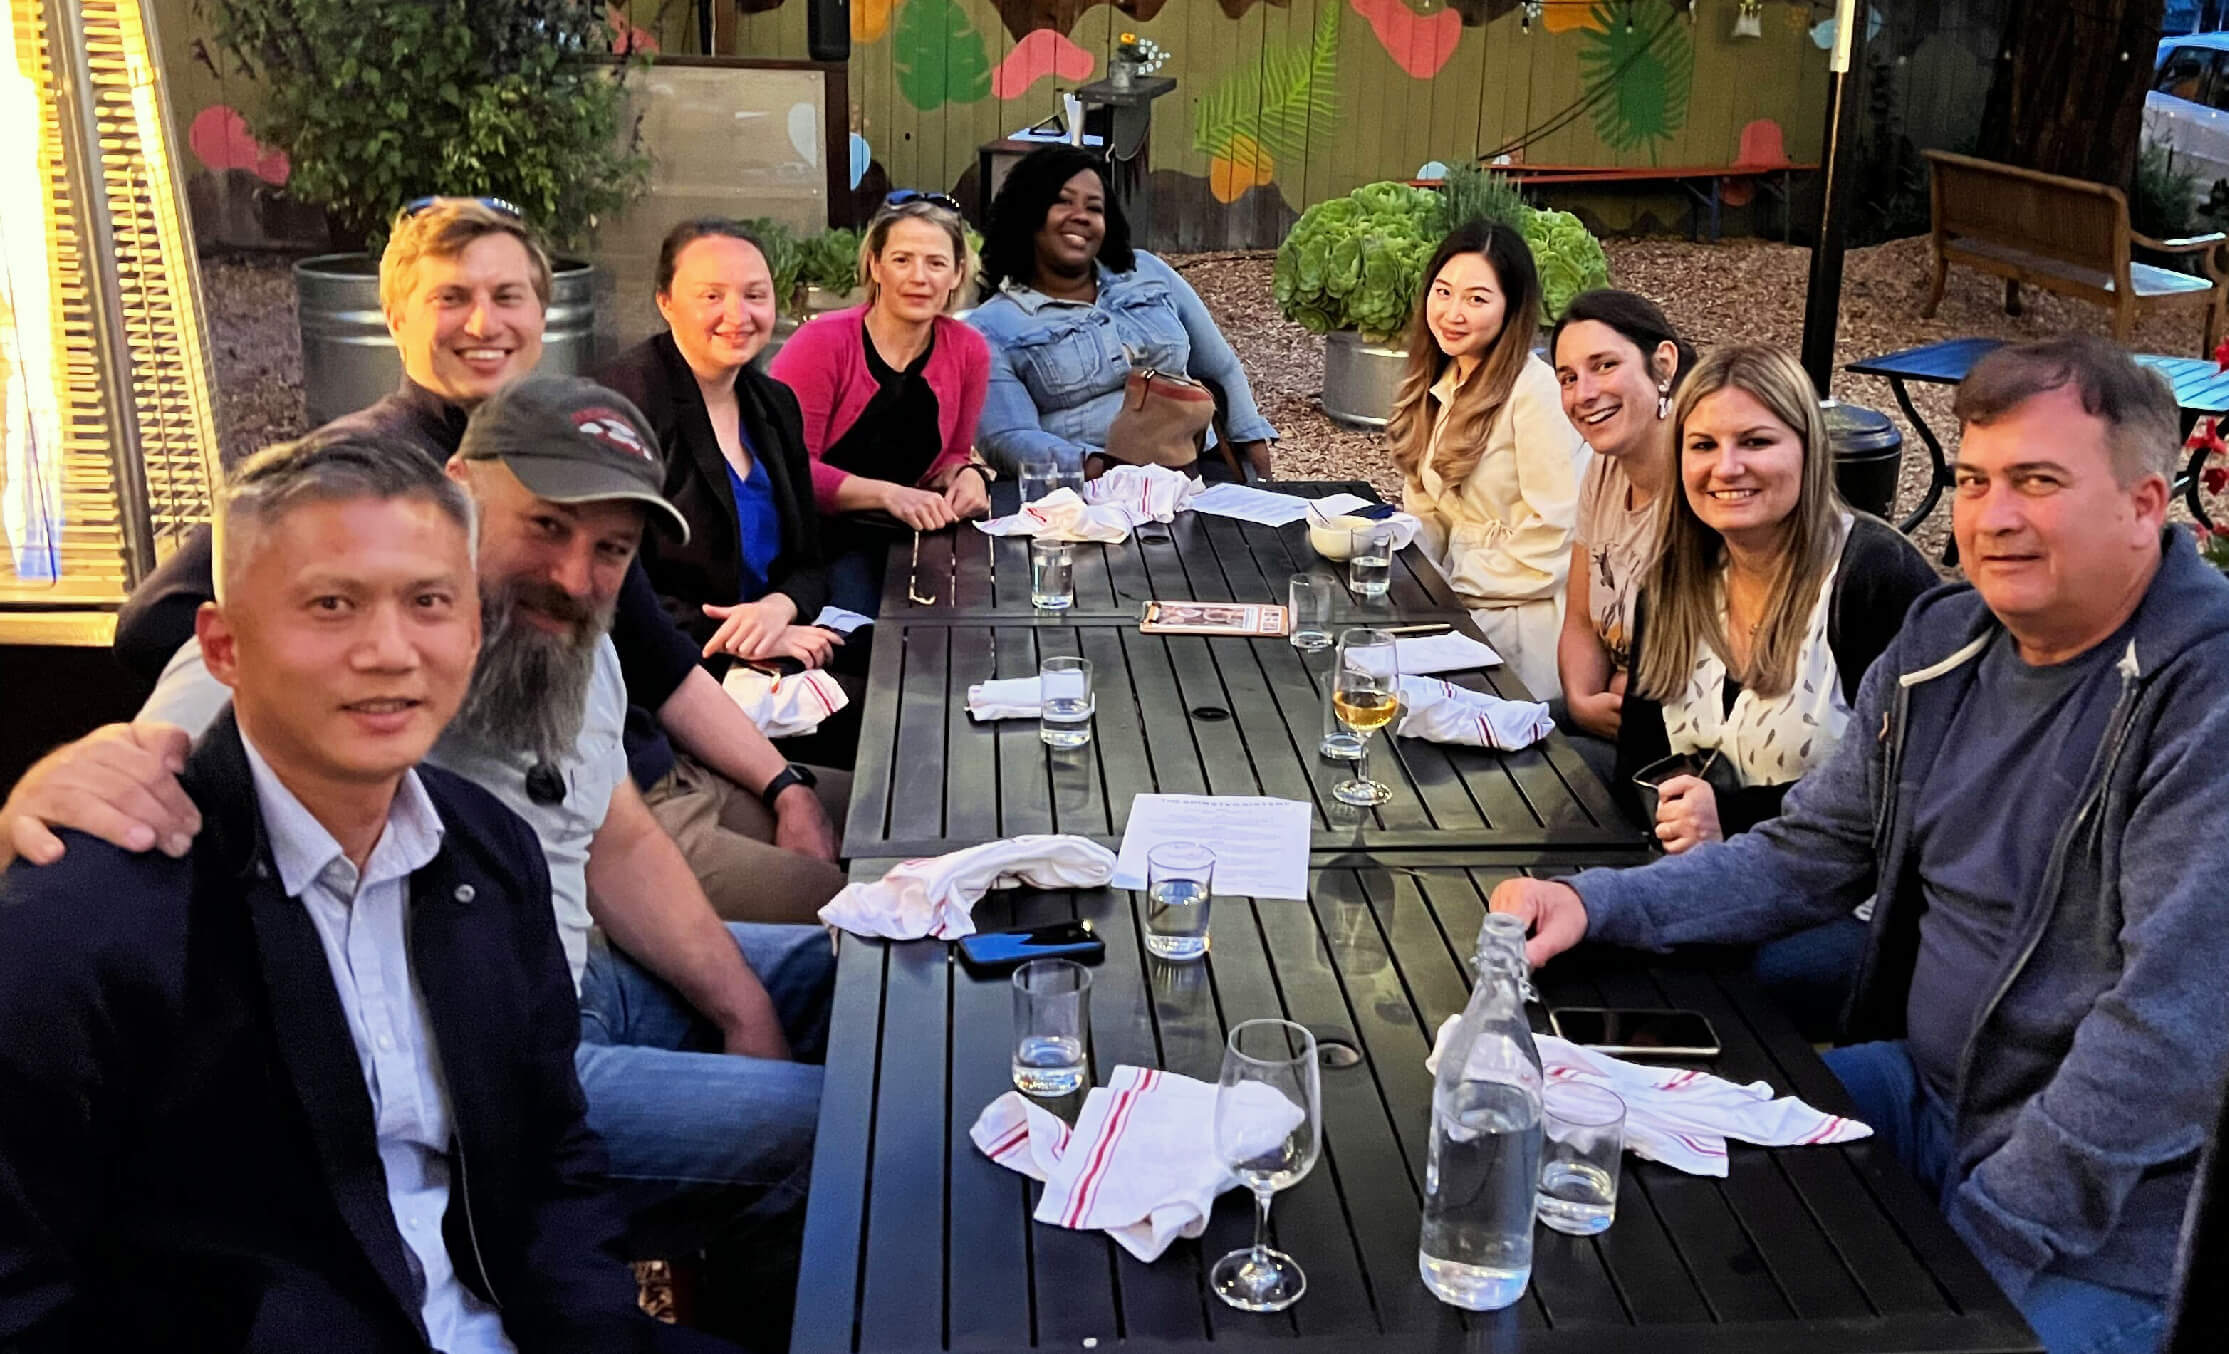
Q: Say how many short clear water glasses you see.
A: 10